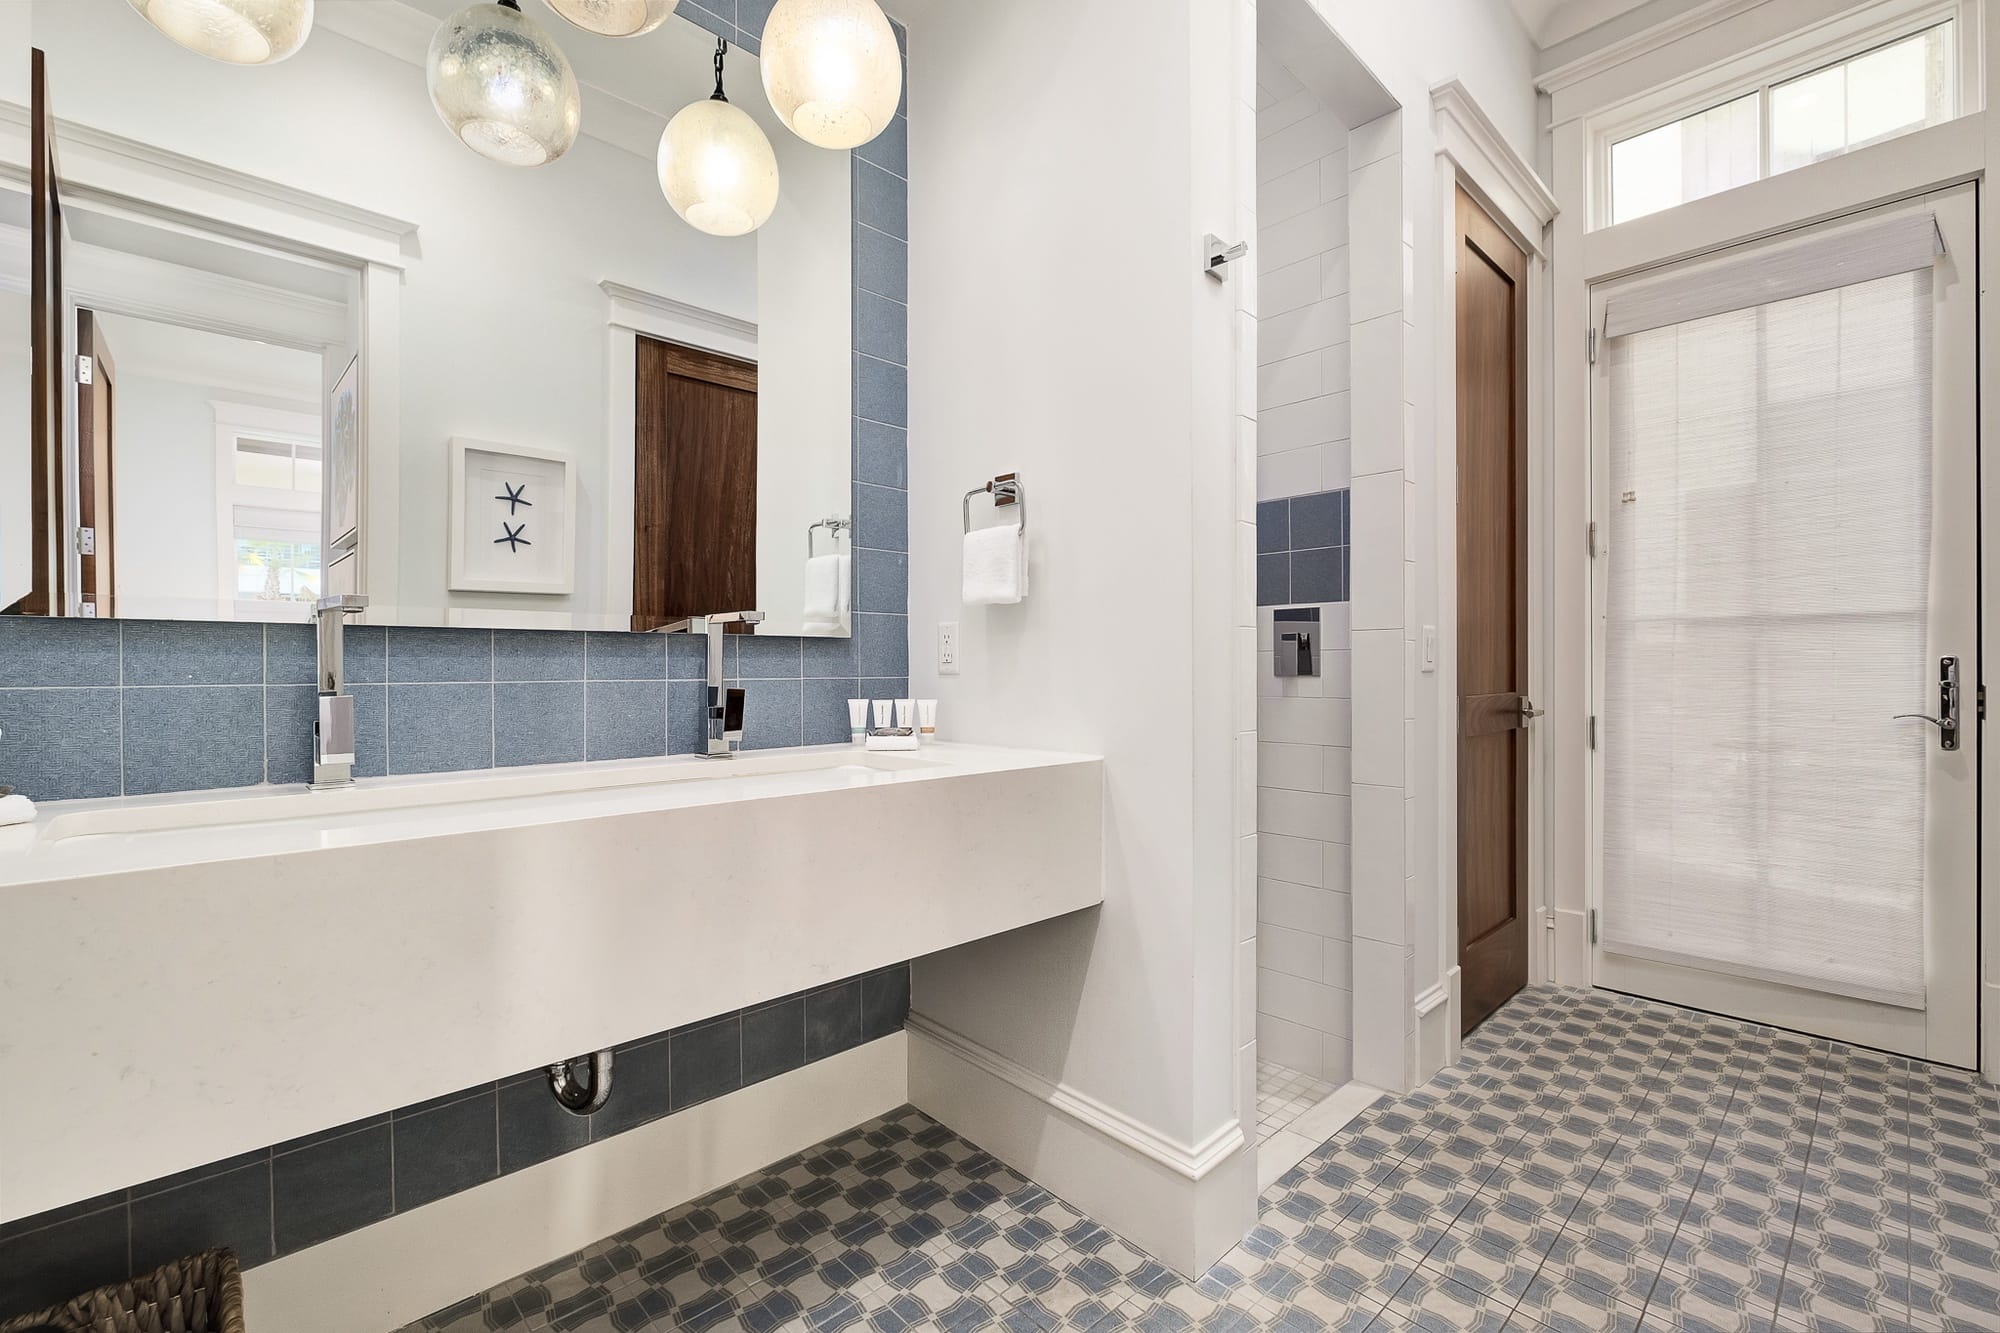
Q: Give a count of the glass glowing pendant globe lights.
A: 5